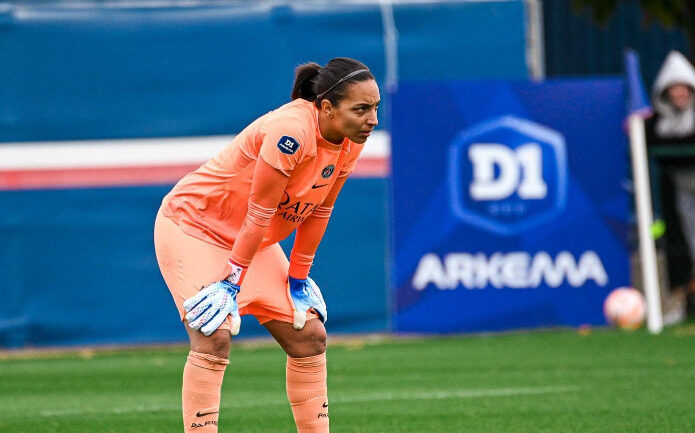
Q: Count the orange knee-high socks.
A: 2